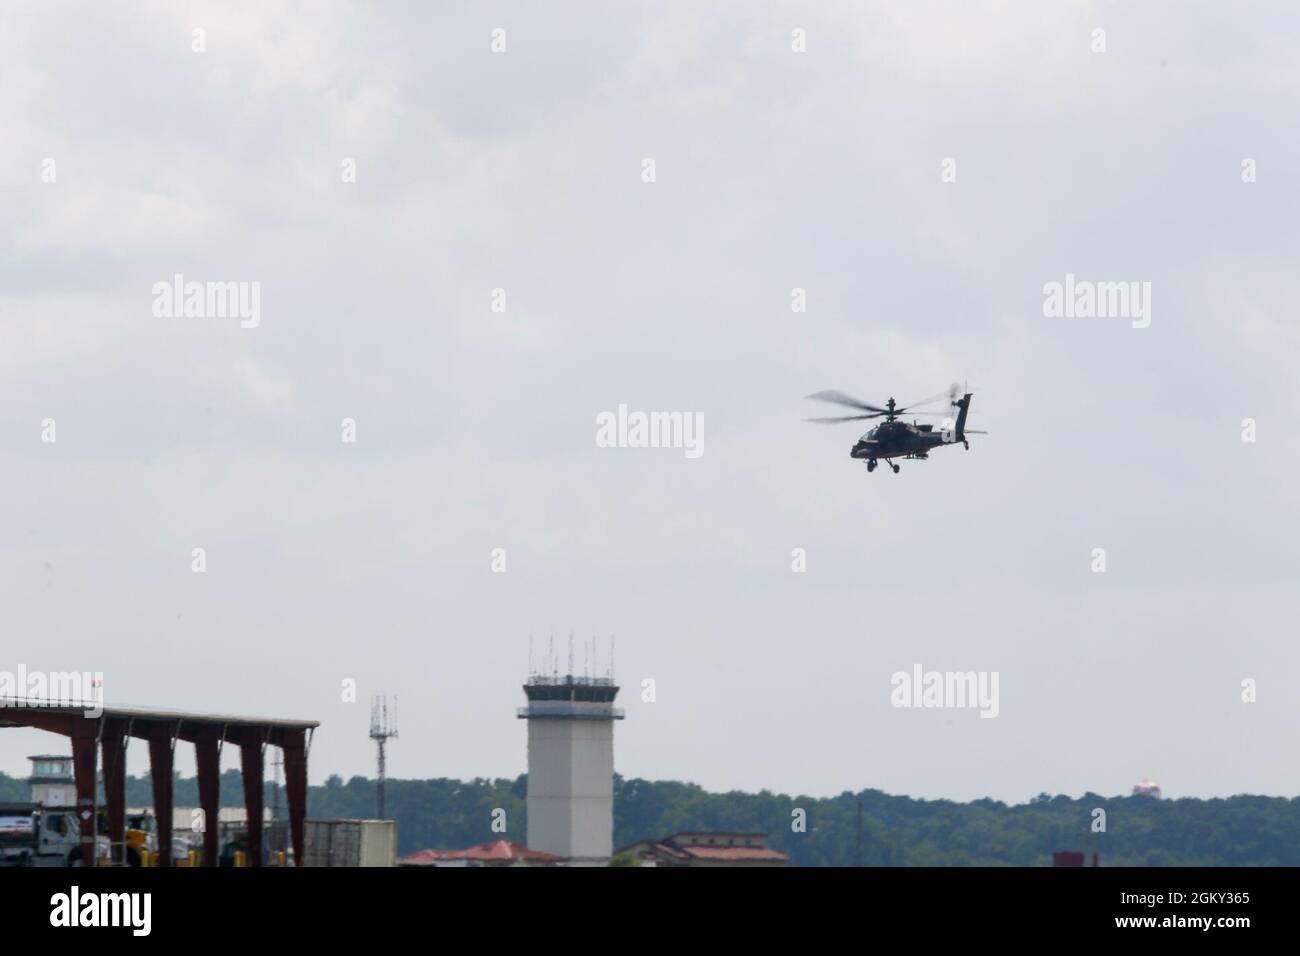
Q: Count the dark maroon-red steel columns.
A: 6